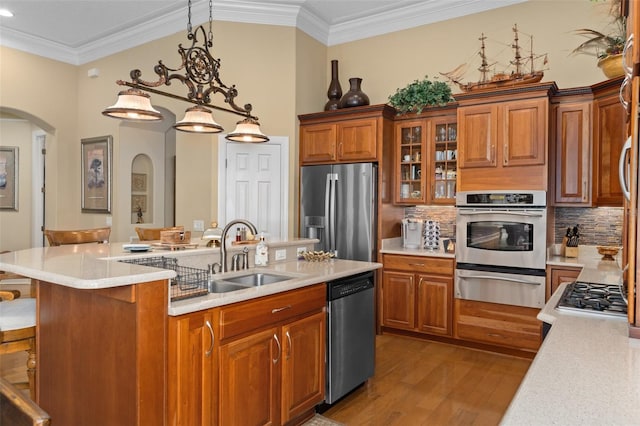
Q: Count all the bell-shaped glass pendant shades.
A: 3